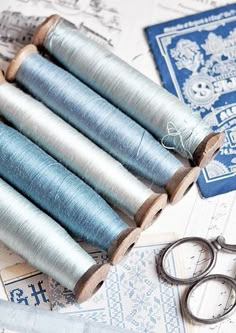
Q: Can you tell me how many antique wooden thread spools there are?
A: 5